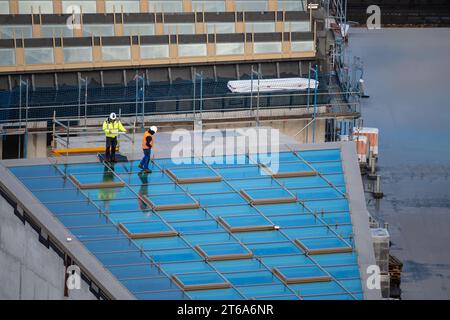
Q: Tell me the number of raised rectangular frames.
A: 11